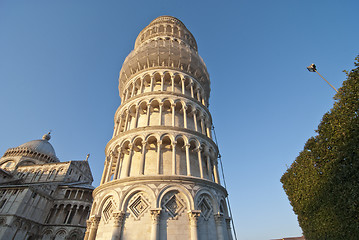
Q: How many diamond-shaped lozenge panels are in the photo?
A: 4